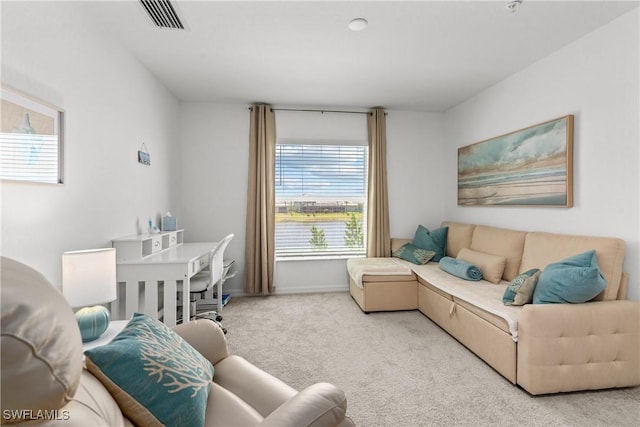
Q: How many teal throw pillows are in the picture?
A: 5